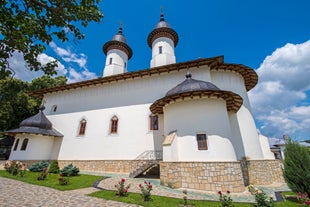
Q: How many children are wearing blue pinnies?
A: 0